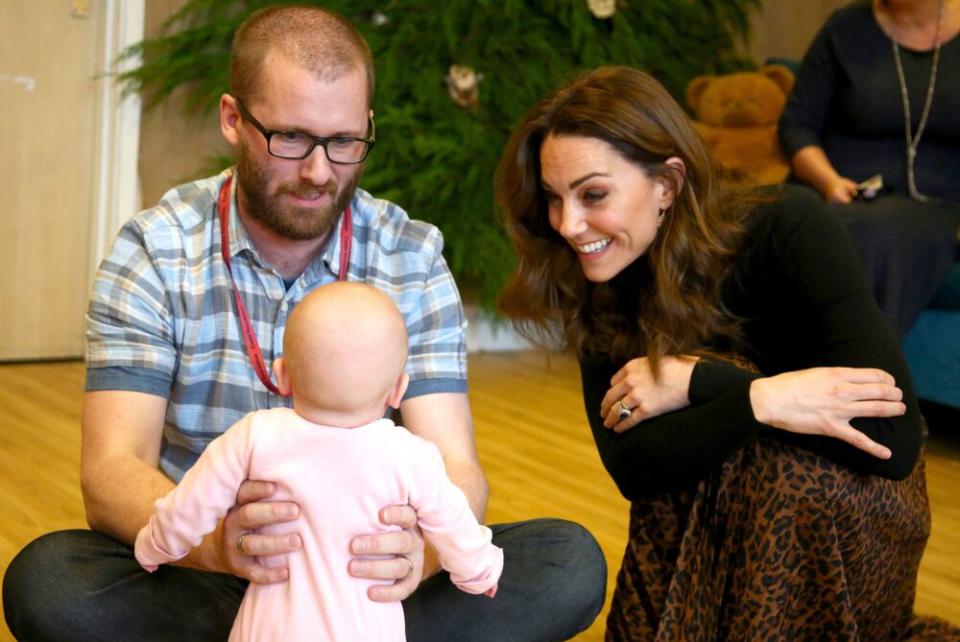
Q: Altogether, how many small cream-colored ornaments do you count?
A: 2